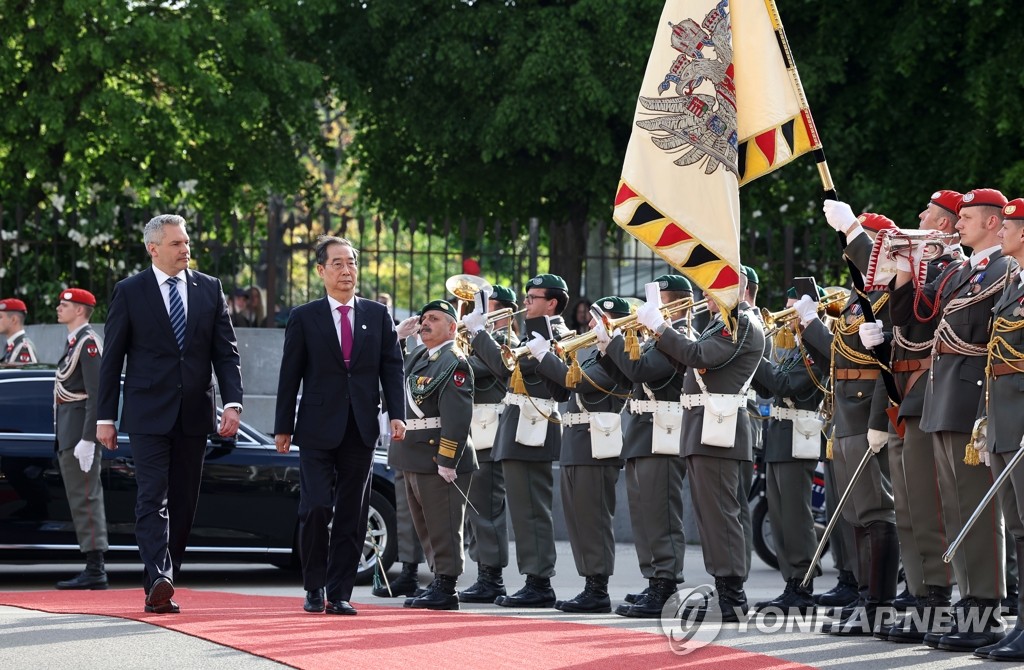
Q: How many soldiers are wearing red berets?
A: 6